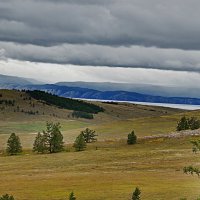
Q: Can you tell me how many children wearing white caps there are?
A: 0